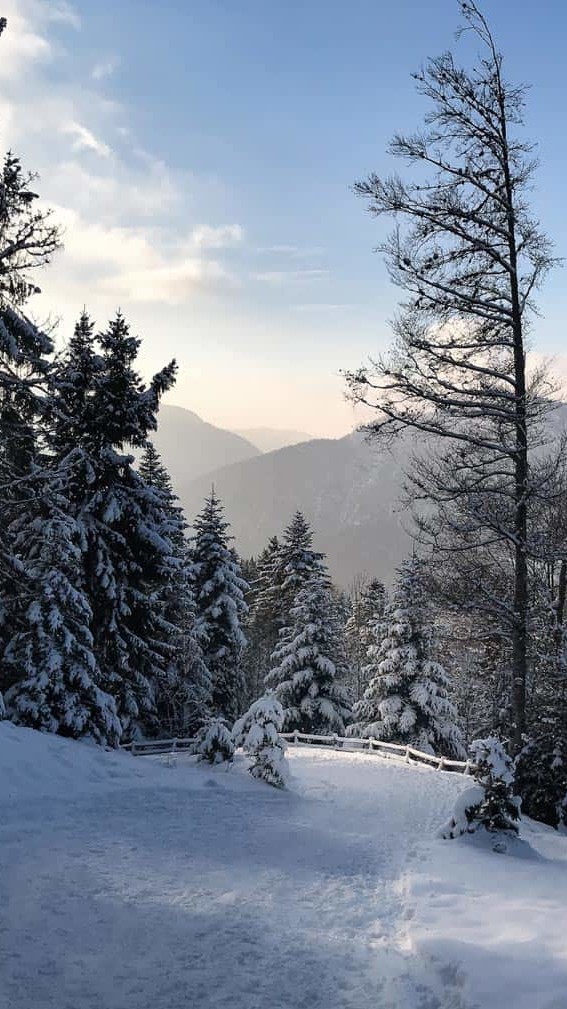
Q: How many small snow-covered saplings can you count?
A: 3